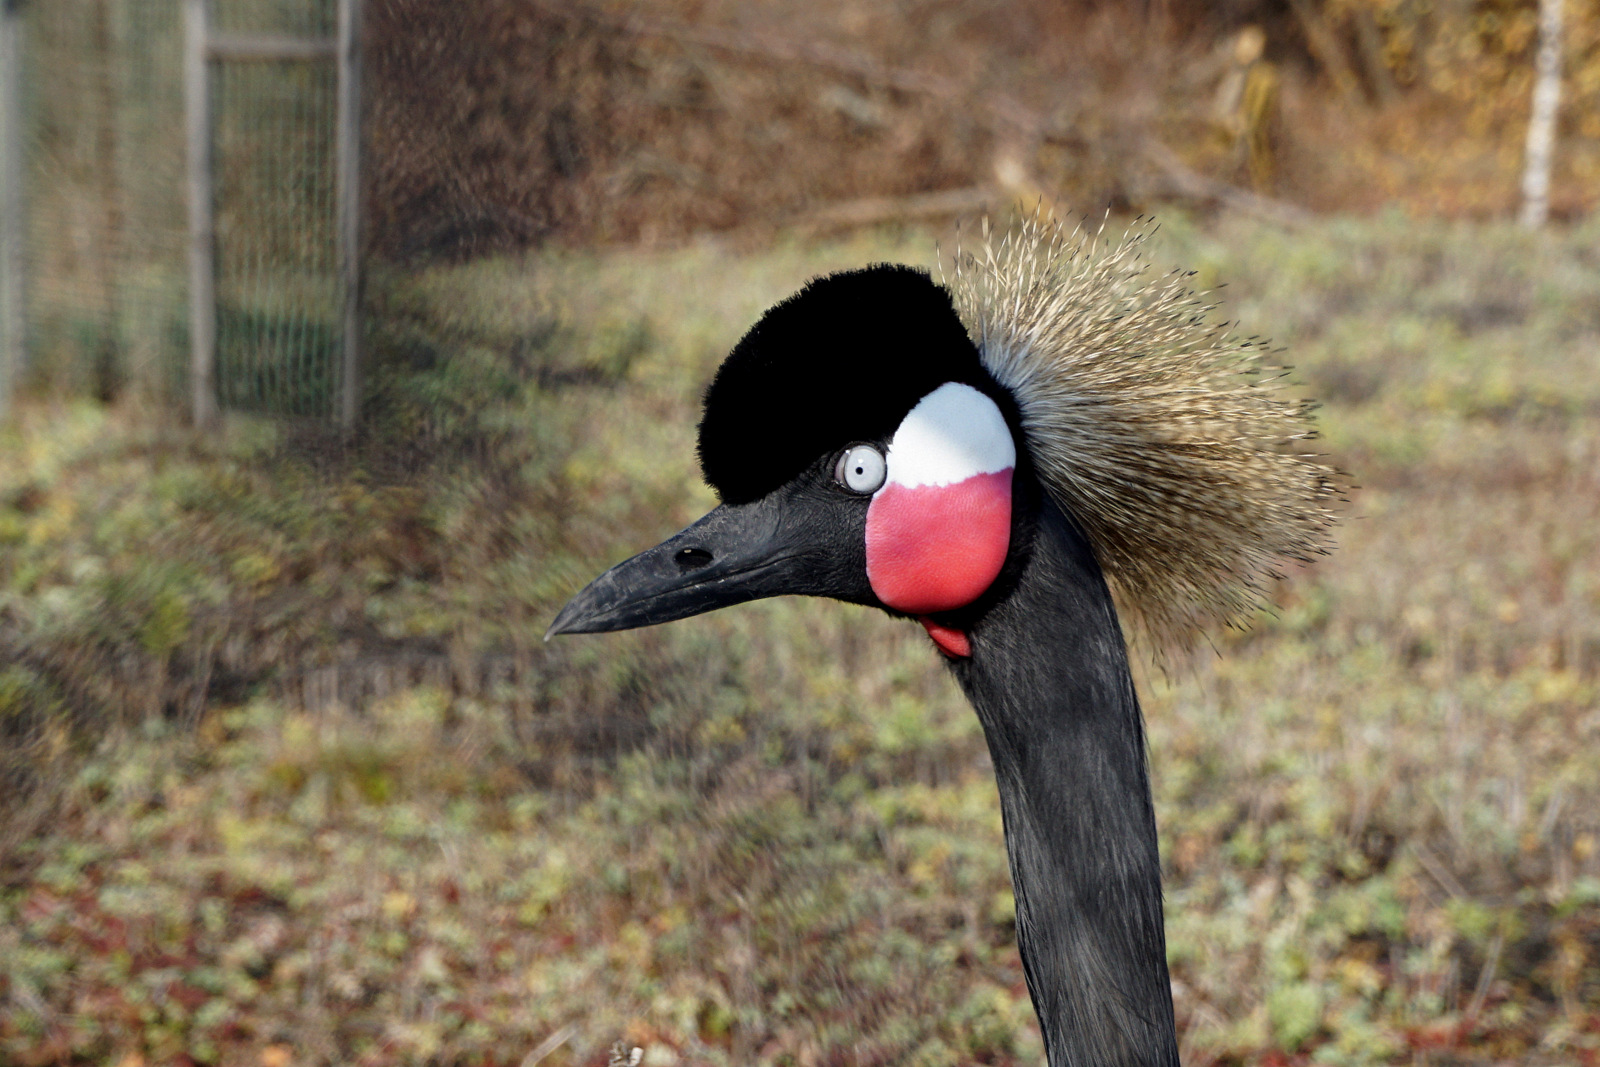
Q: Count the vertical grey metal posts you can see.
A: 3